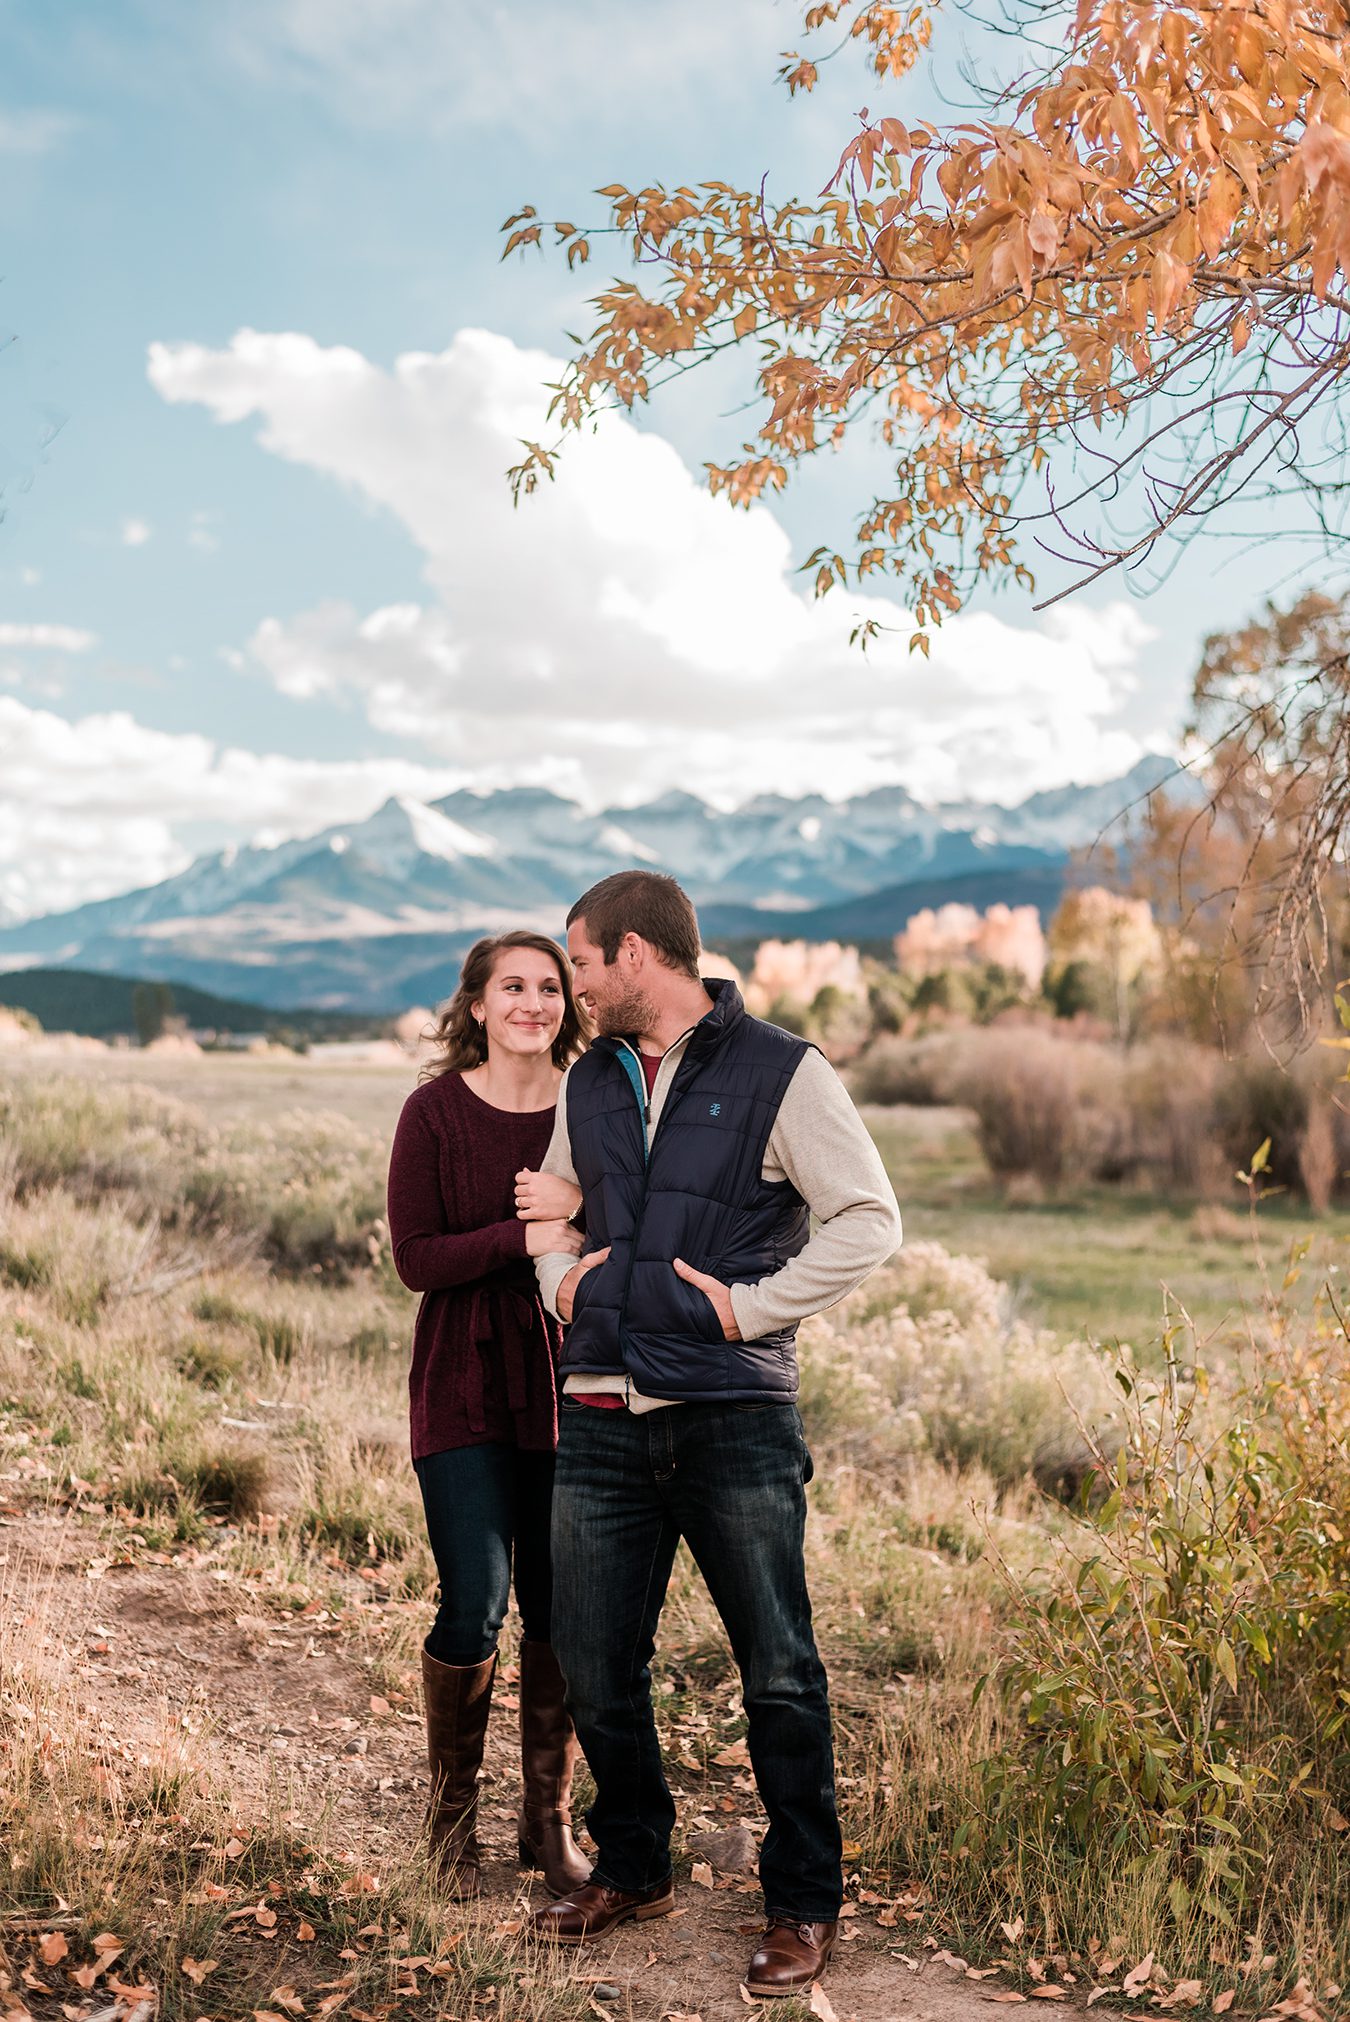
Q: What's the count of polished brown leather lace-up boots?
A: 2